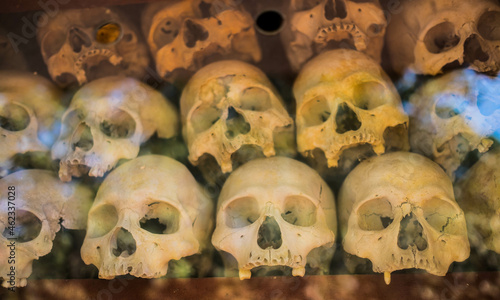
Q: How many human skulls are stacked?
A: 14